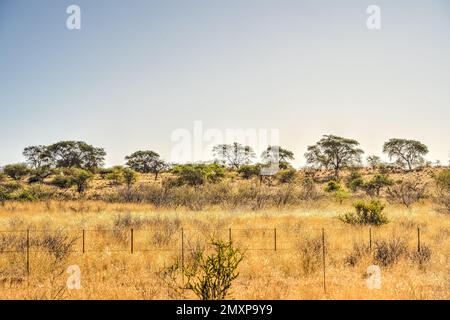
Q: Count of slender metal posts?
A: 9